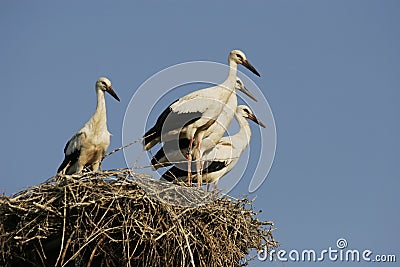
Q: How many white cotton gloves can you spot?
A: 0